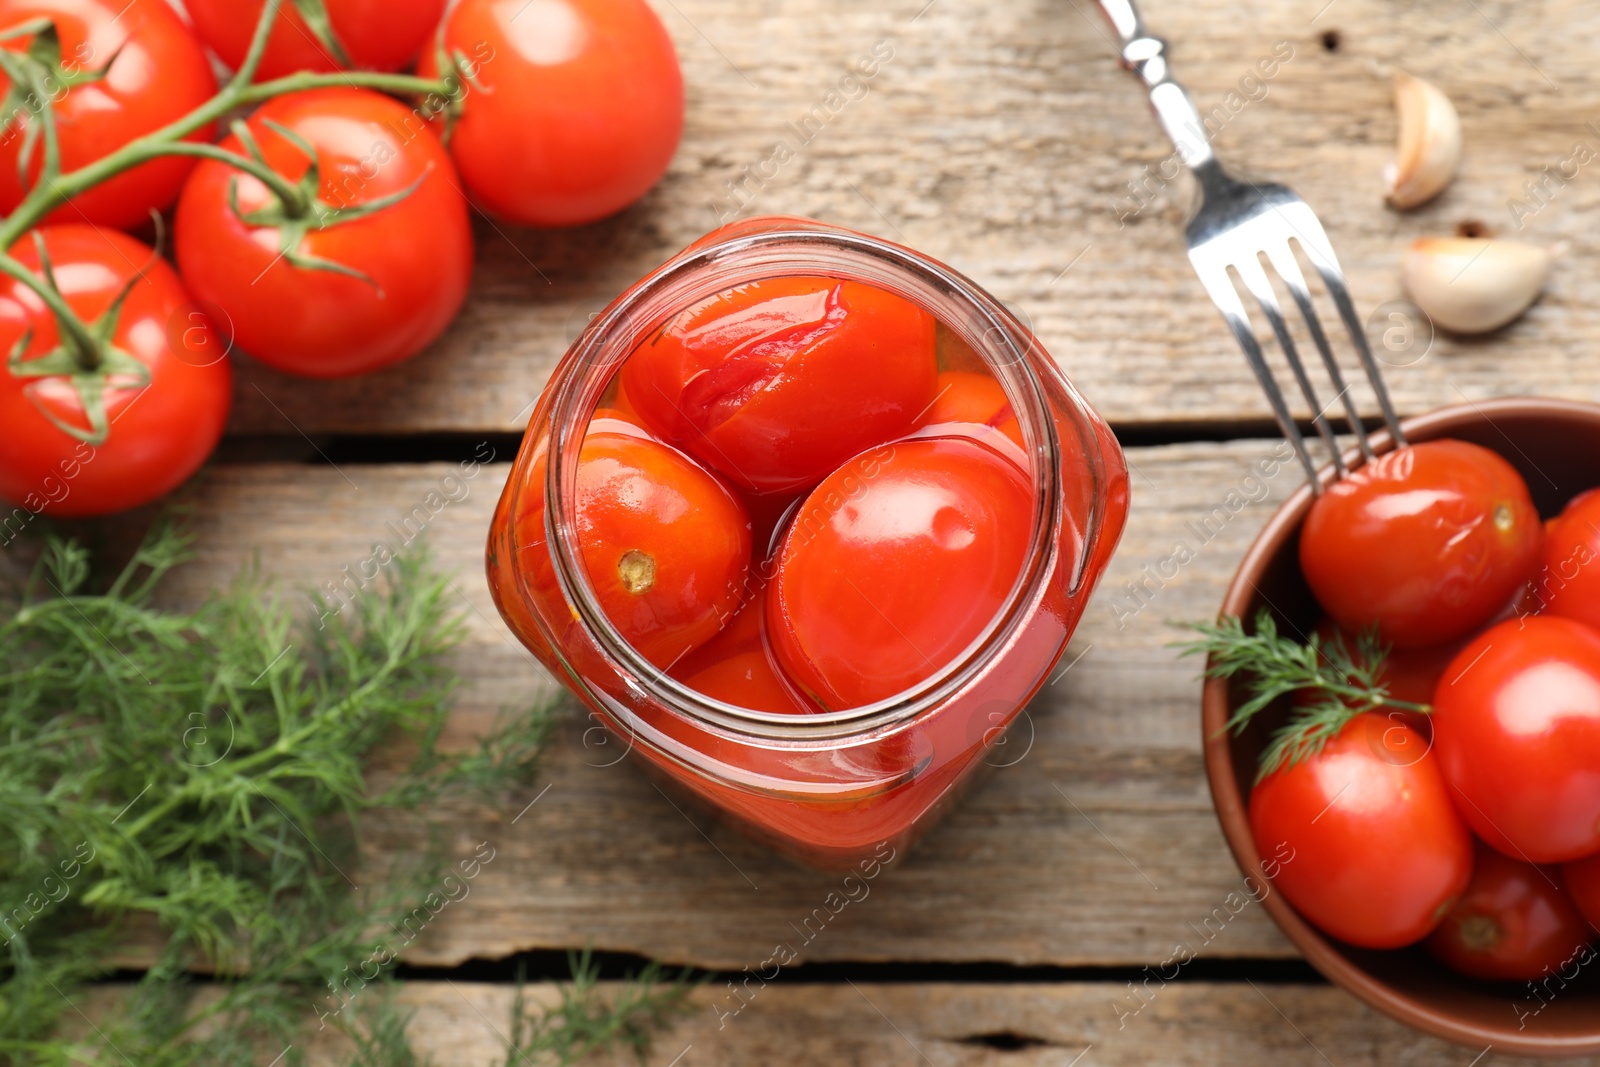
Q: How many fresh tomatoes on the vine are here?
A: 5